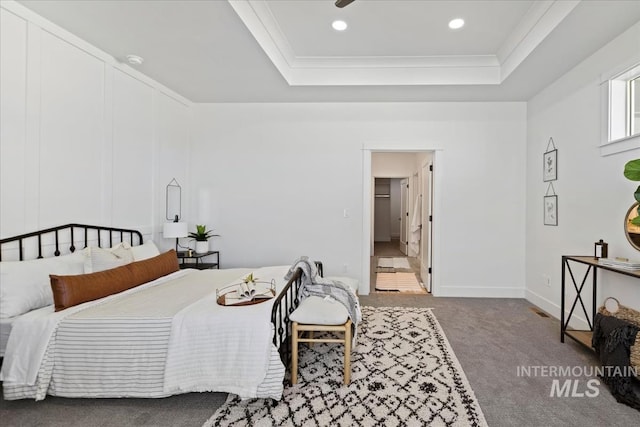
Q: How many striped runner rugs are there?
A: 2